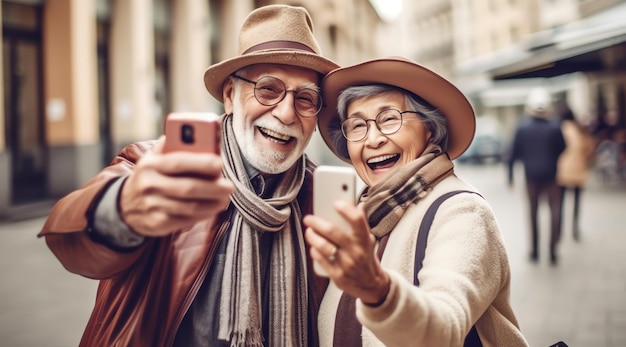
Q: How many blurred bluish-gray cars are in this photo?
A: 1